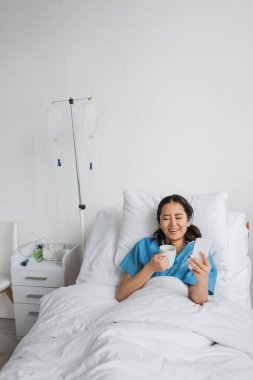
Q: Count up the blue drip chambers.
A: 2